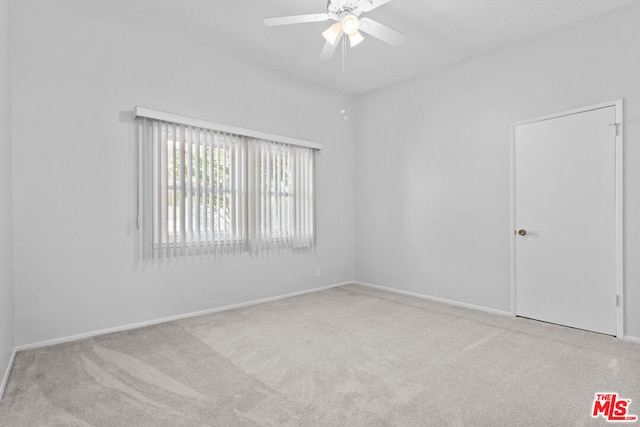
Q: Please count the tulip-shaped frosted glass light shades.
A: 3